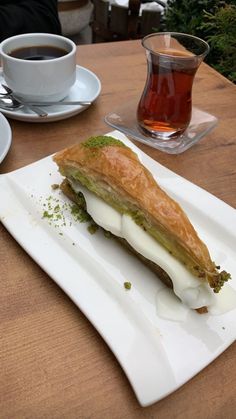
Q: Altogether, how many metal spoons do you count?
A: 2